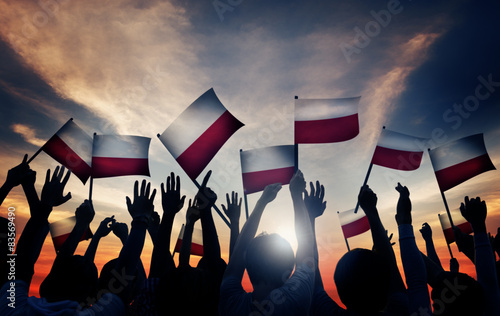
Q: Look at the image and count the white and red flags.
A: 11